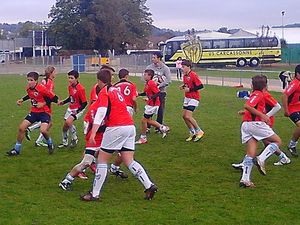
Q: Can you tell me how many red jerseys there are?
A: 12